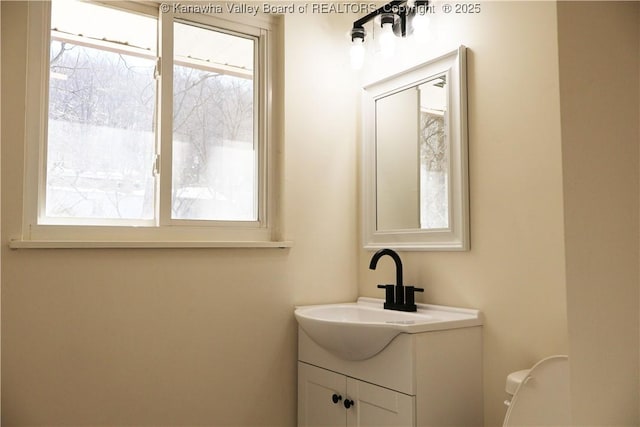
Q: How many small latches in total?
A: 2